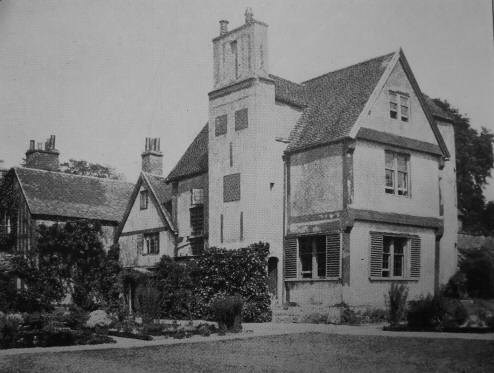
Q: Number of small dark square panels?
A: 3